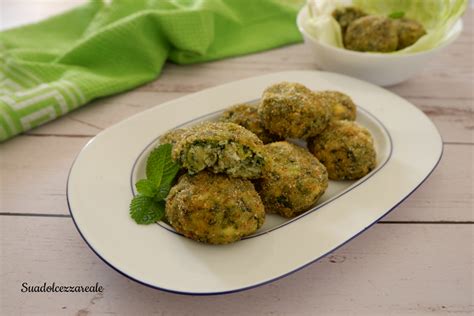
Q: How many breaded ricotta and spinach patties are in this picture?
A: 11